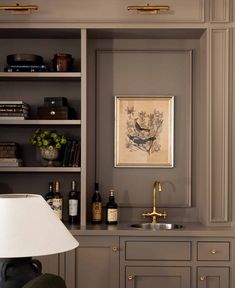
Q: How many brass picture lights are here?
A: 2